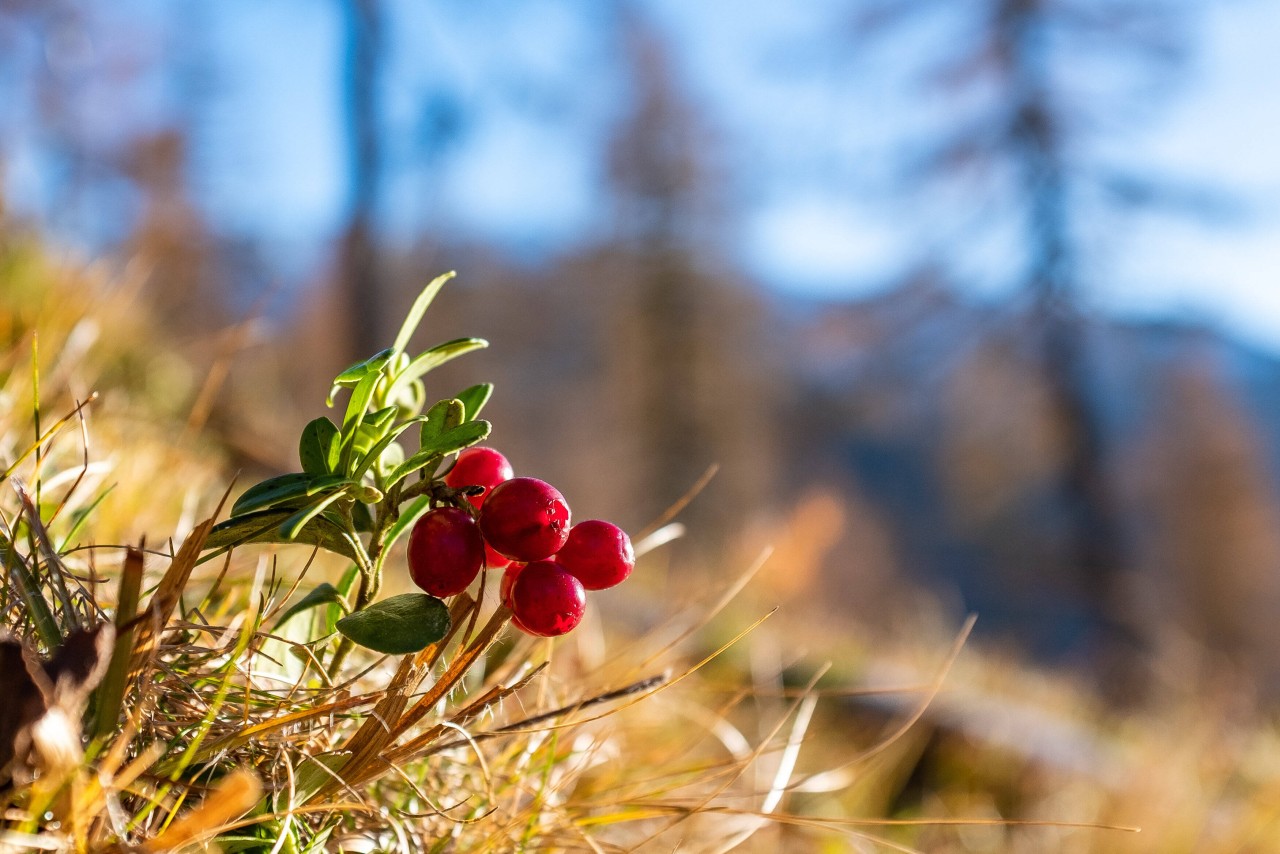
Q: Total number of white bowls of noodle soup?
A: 0